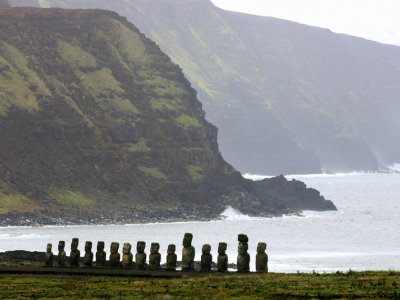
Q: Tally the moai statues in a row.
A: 15